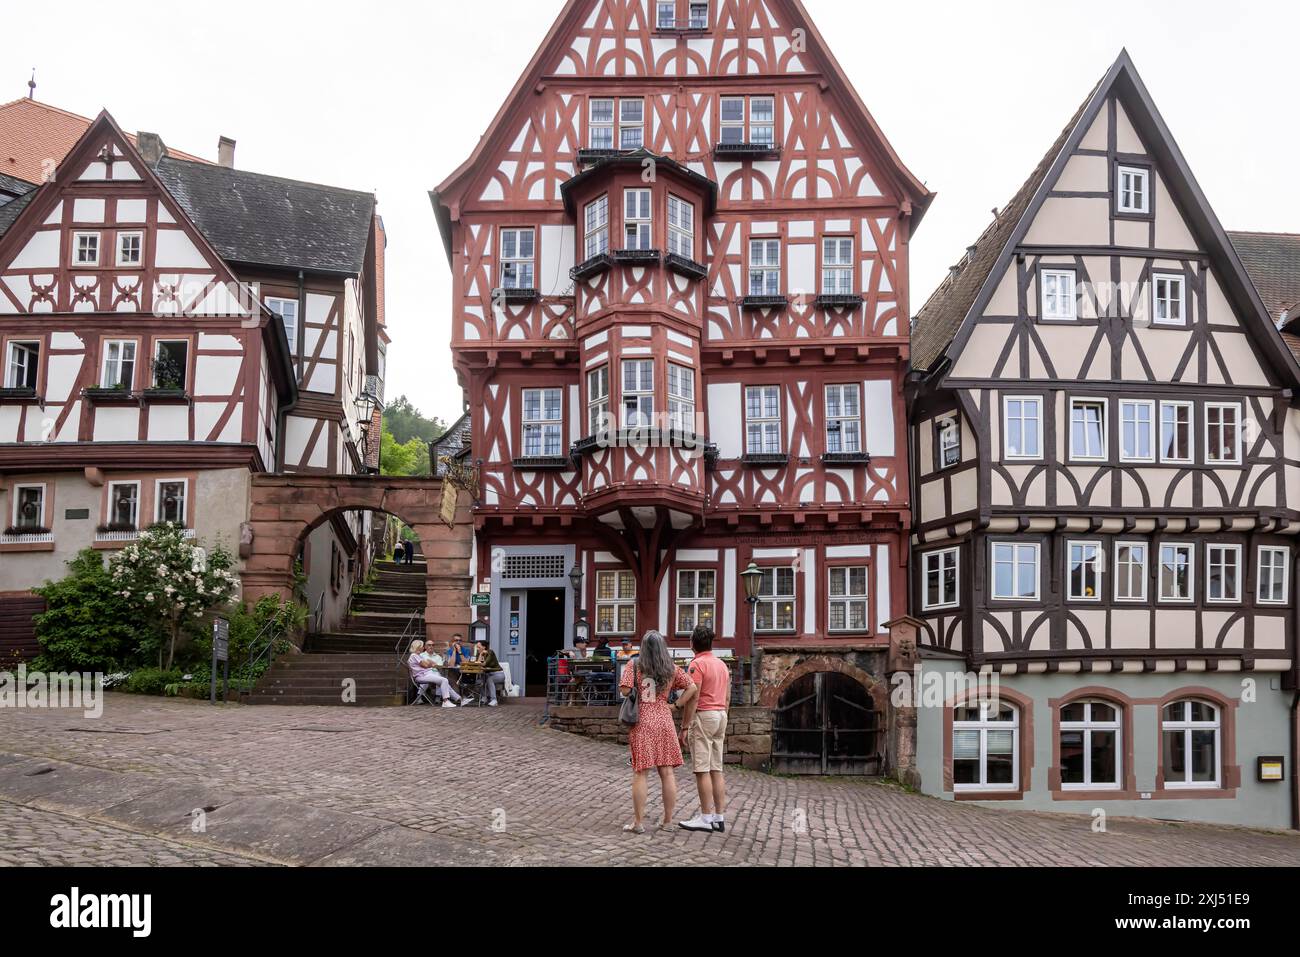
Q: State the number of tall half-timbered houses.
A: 3